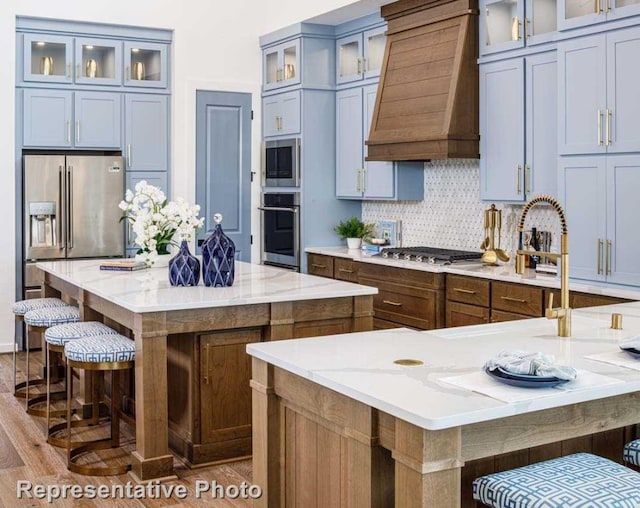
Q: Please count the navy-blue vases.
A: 2